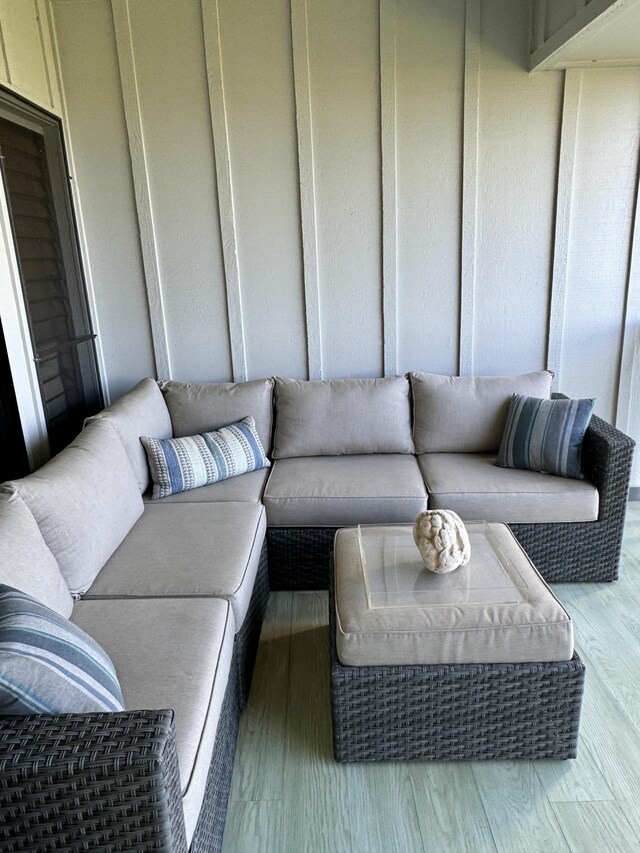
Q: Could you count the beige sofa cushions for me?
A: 11